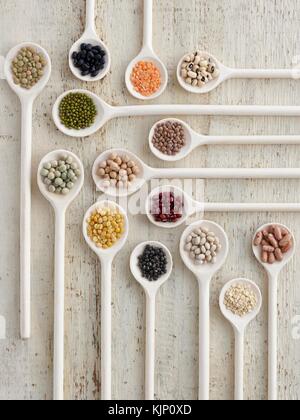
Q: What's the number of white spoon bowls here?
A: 14